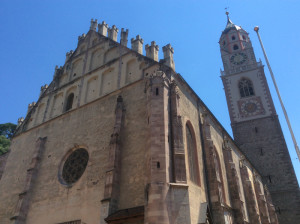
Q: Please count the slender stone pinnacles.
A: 13